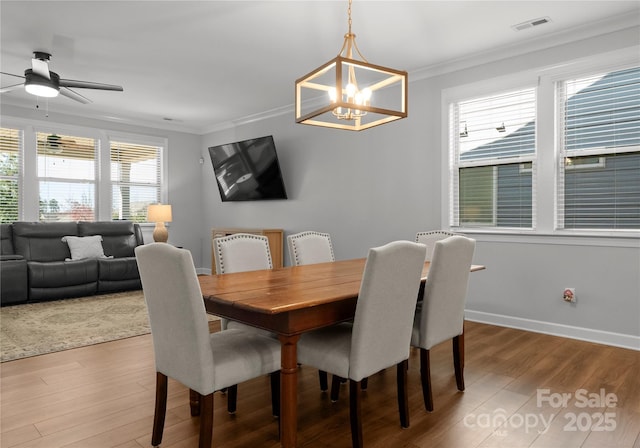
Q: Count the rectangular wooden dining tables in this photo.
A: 1